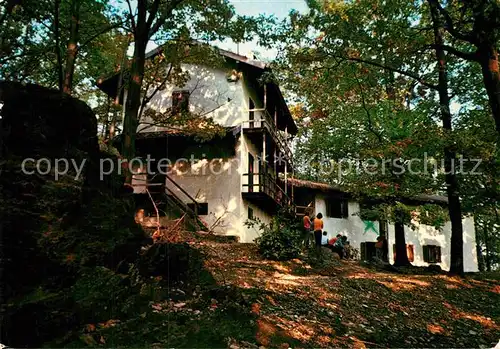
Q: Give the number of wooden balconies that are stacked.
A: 2